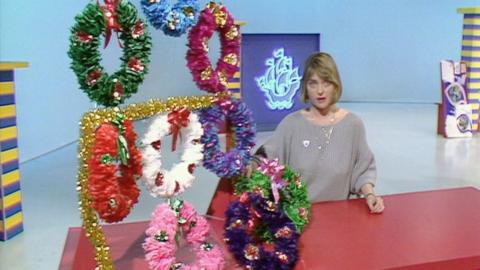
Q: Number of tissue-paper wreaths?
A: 9